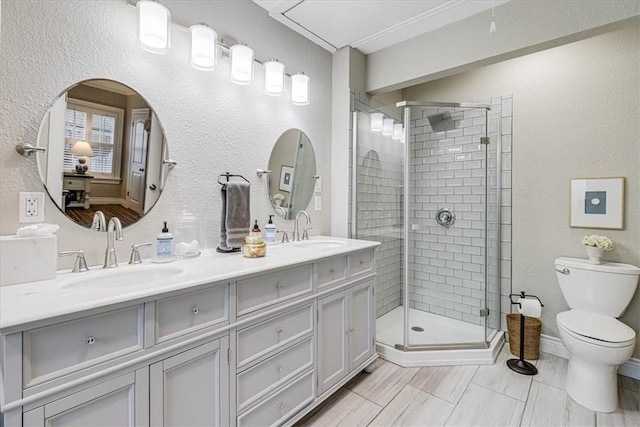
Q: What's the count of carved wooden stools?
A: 0